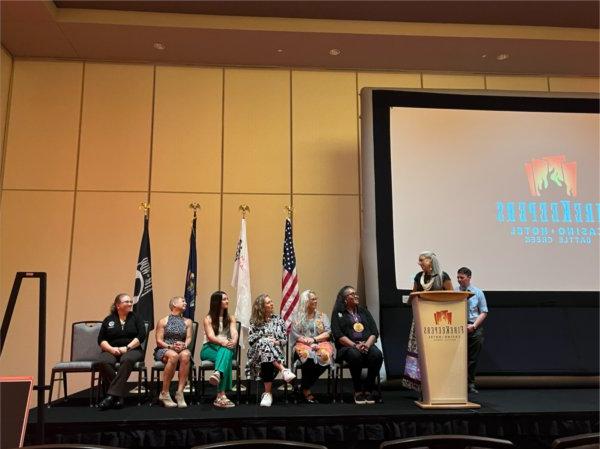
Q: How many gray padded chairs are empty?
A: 1